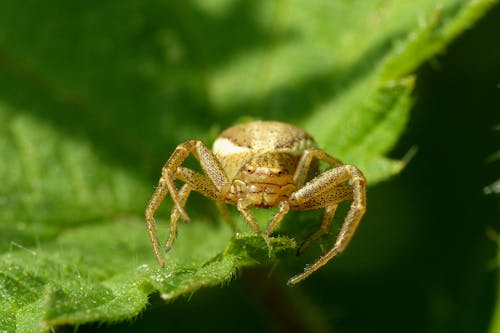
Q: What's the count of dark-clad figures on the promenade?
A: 0